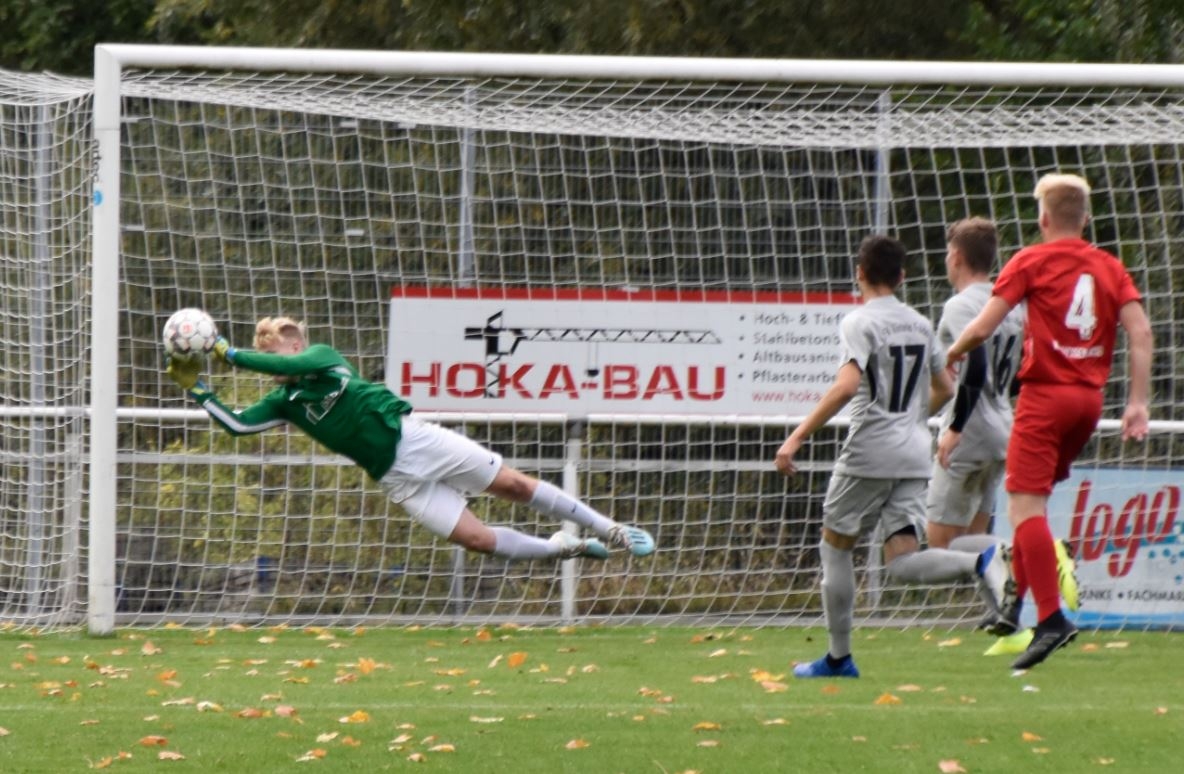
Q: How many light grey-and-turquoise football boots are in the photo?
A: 2